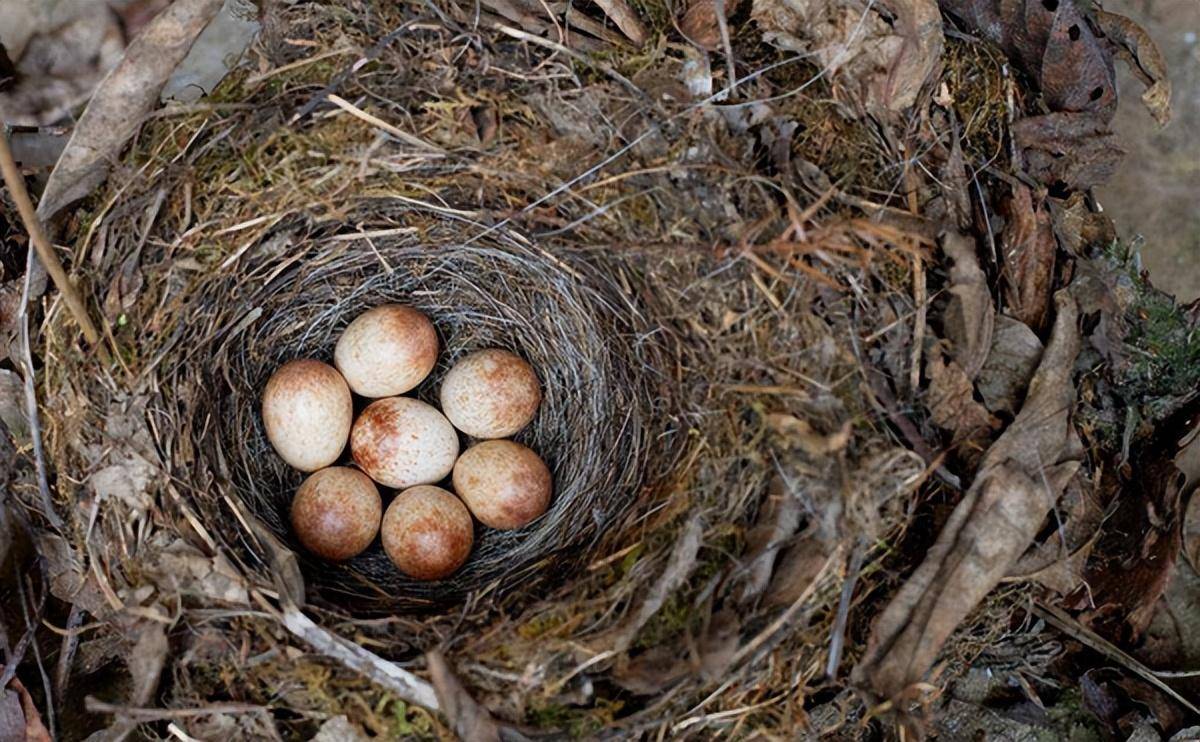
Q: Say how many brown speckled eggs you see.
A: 7